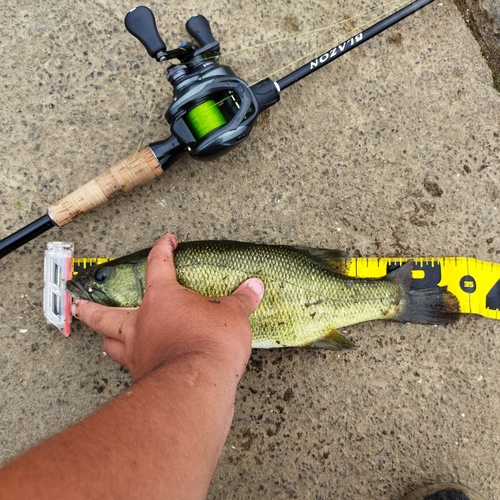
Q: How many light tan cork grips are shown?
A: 1